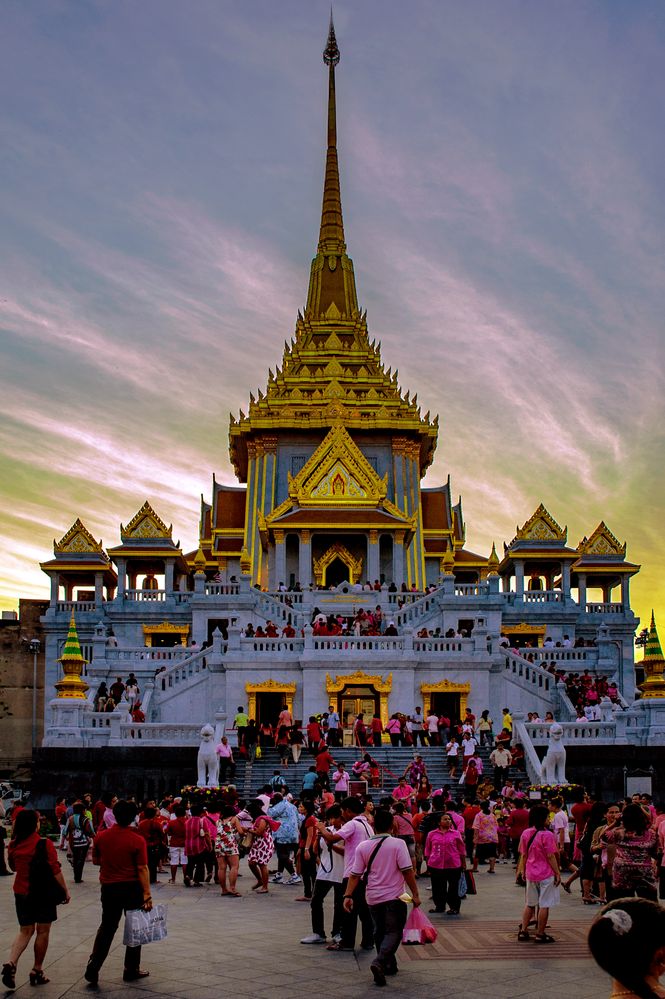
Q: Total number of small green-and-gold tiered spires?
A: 2